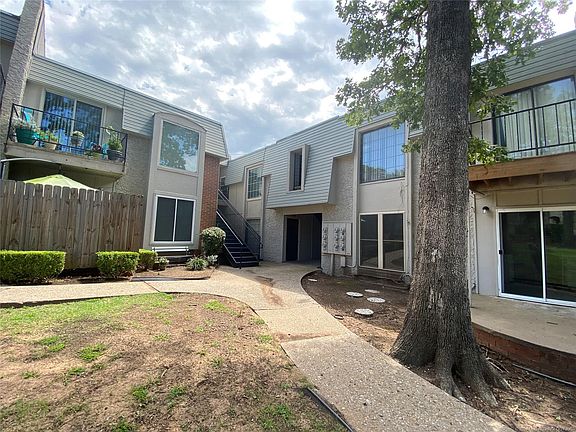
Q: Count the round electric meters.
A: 9